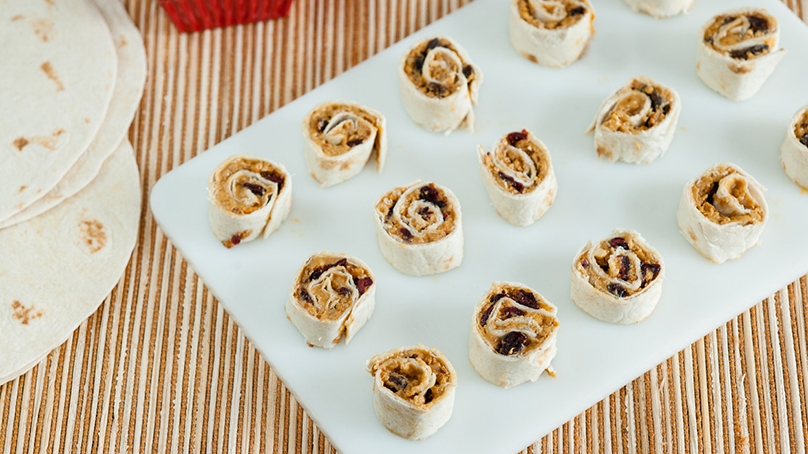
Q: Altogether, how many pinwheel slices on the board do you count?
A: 15